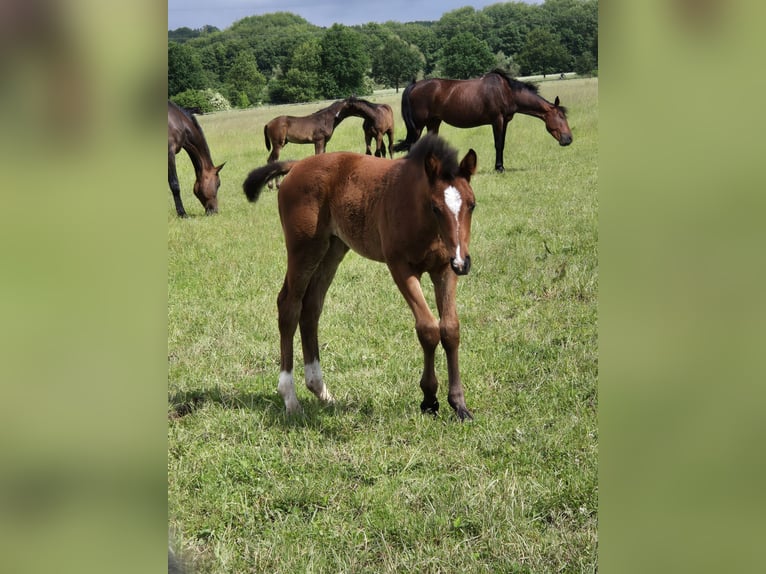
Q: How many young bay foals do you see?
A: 3